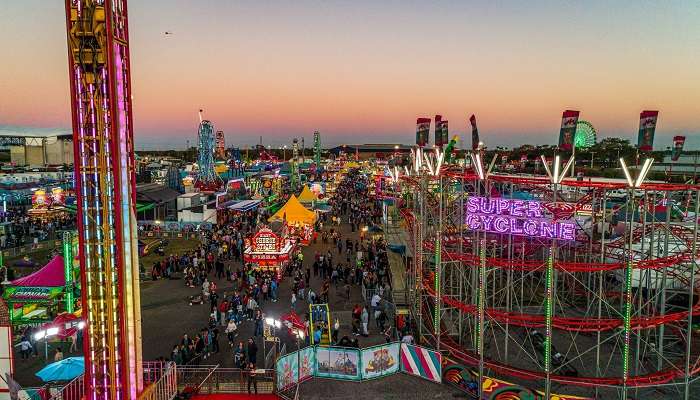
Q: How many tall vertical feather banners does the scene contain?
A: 7